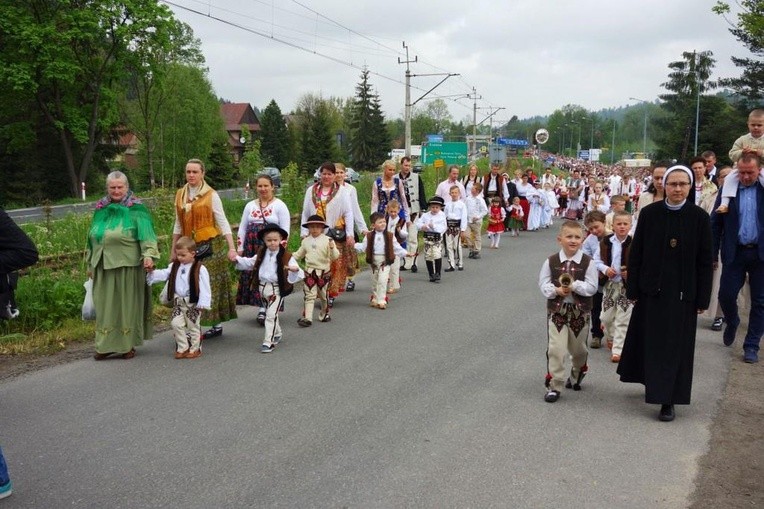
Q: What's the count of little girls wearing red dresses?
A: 1